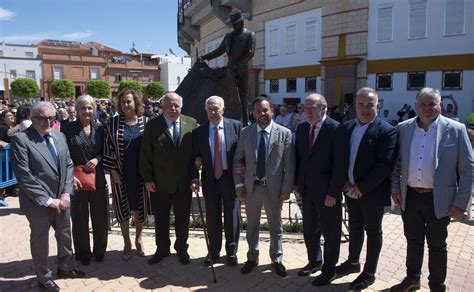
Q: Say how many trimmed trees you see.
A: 5